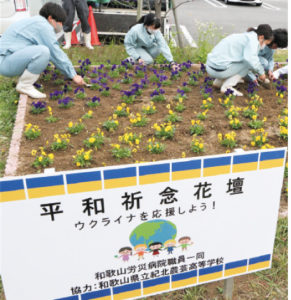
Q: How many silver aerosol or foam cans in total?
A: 0